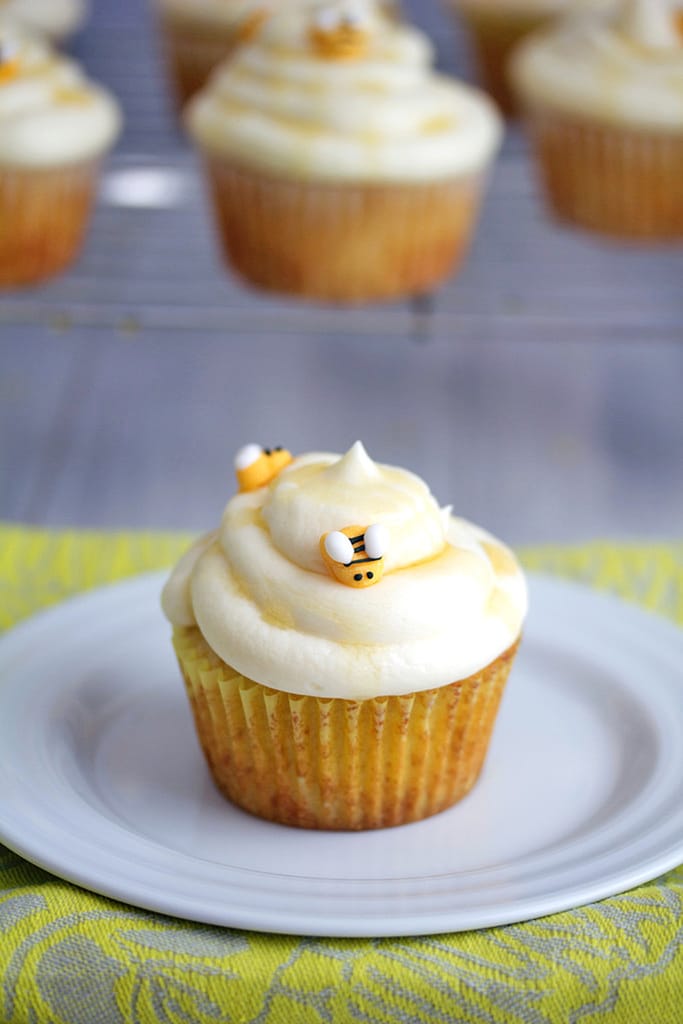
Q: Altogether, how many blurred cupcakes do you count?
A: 6